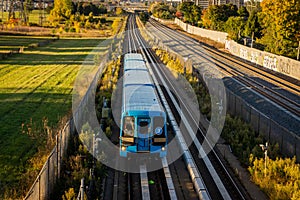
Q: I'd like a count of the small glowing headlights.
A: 2